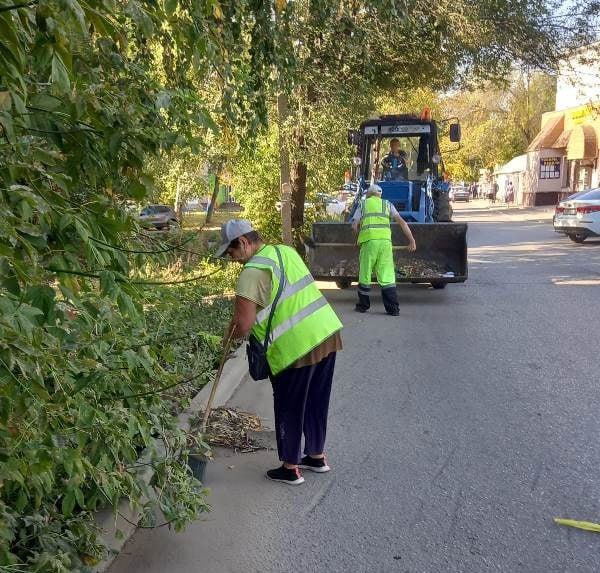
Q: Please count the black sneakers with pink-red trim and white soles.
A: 2